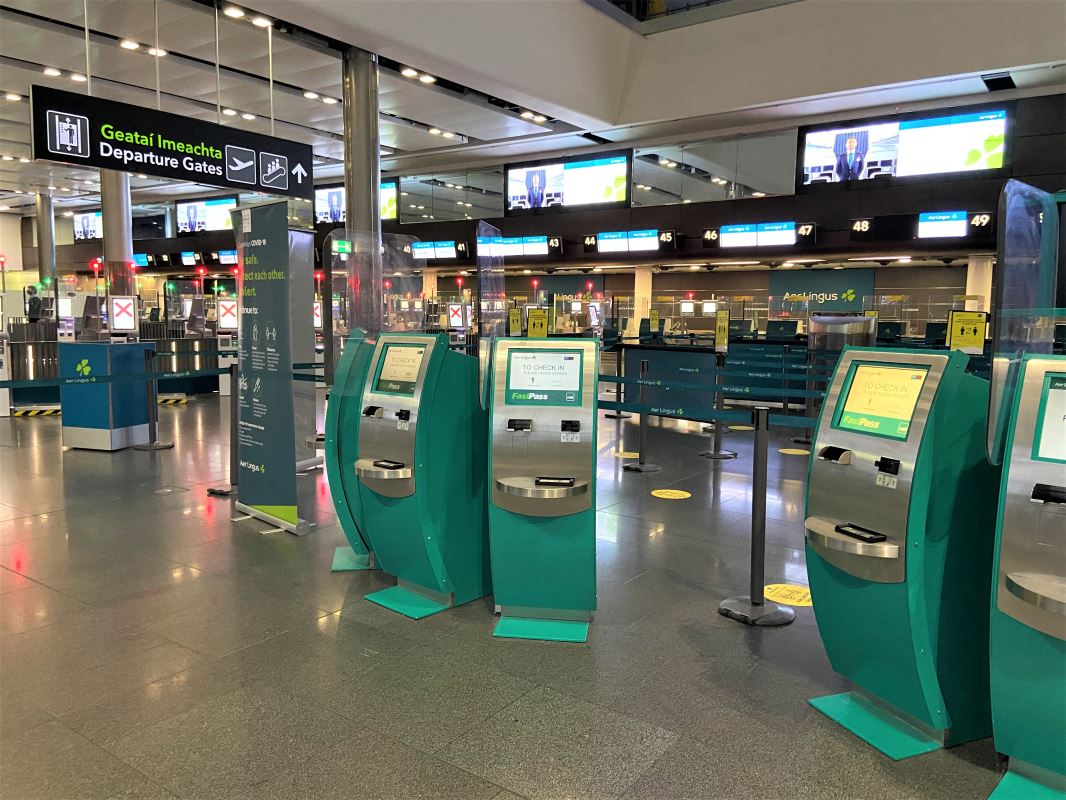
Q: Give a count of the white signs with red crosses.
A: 4